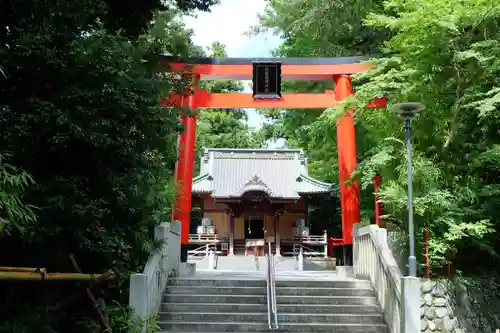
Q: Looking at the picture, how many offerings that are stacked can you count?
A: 6